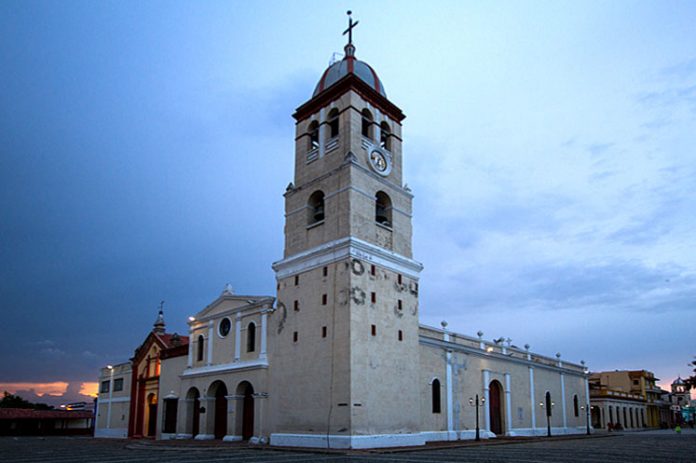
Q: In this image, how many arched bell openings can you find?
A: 6